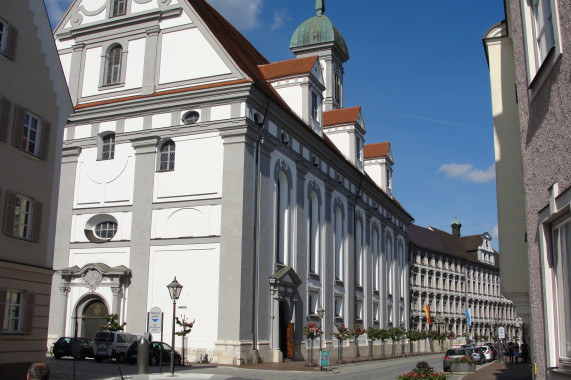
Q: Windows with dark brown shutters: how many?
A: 4